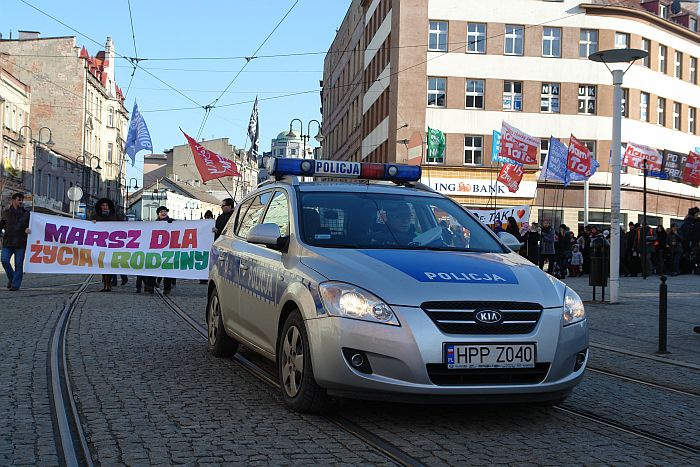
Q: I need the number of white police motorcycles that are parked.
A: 0